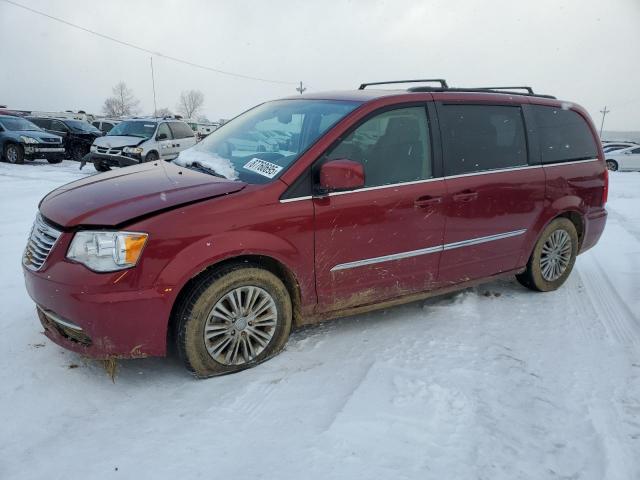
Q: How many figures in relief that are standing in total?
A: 0